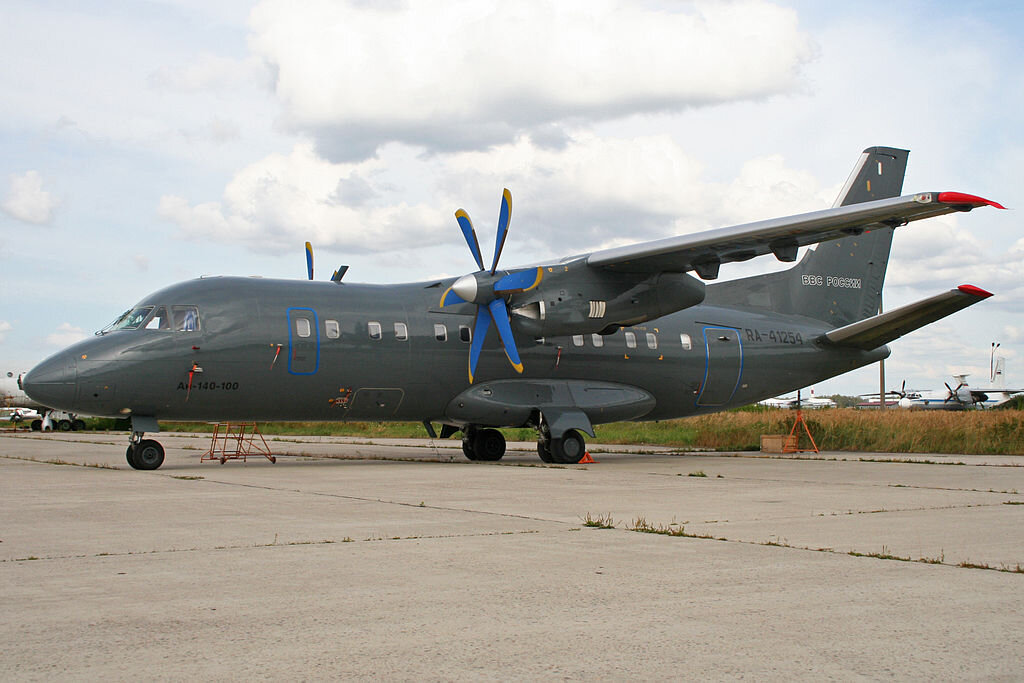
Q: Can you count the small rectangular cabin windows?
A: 11